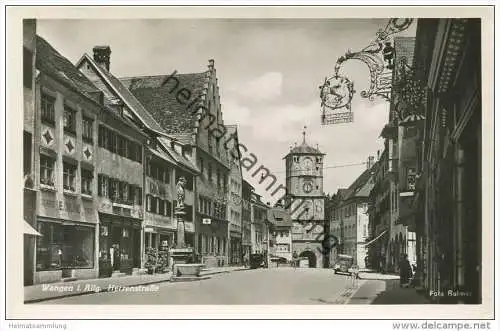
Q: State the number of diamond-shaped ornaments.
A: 3